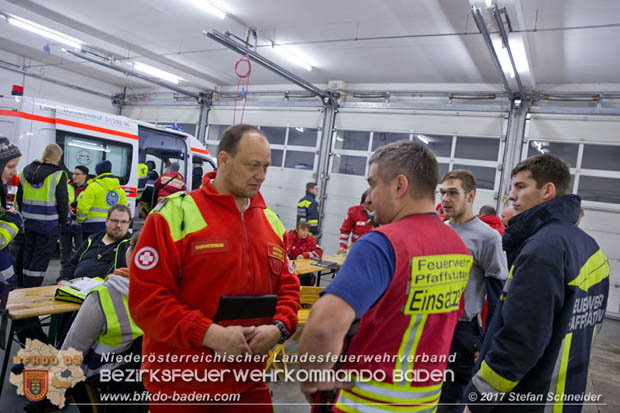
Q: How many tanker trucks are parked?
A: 0